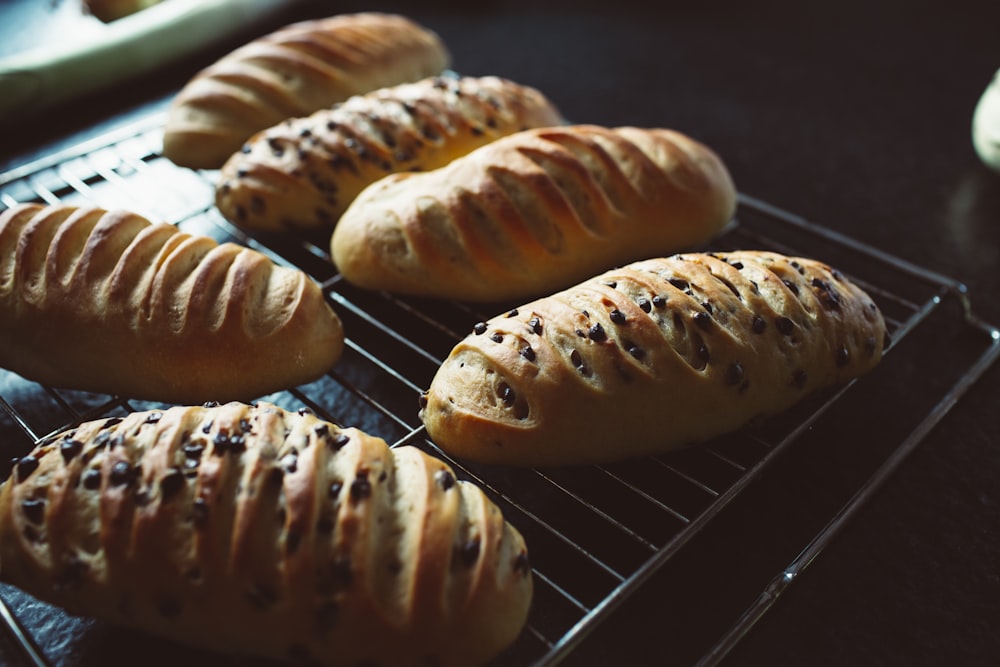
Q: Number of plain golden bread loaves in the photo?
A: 3